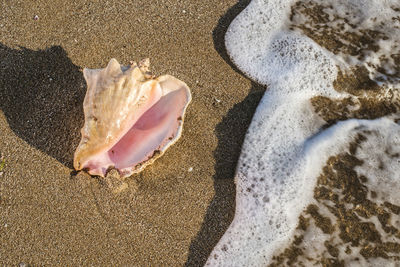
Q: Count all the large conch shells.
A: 1